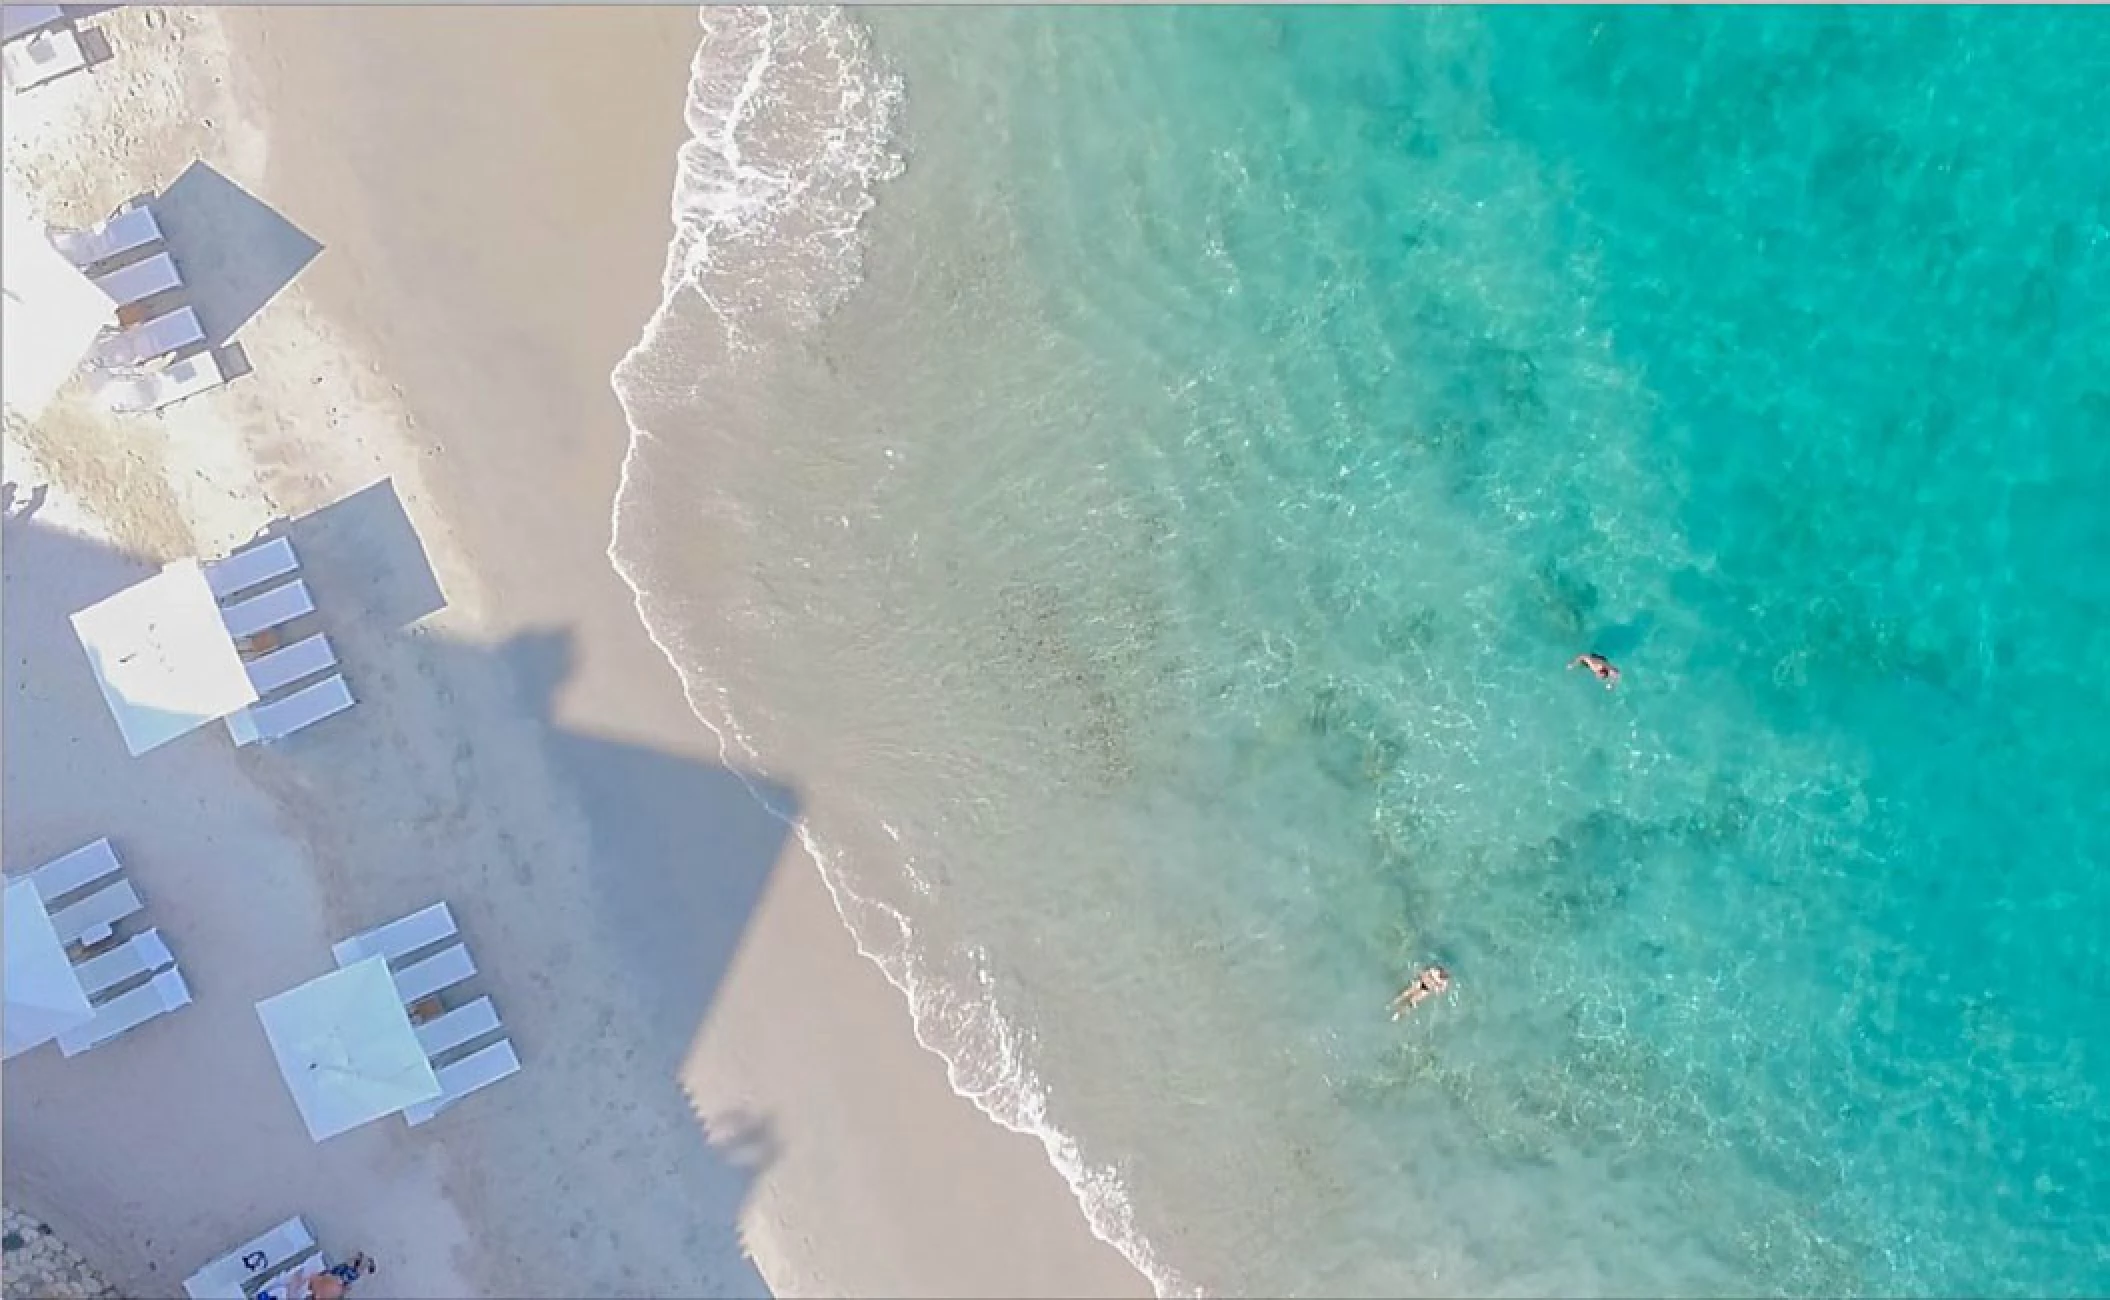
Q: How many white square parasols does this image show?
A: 4